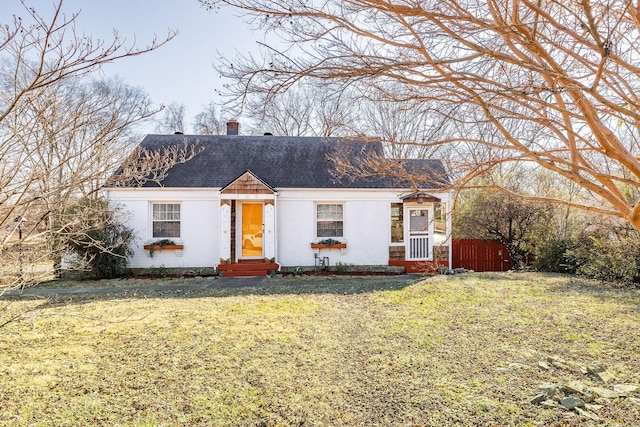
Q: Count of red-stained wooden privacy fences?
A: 1